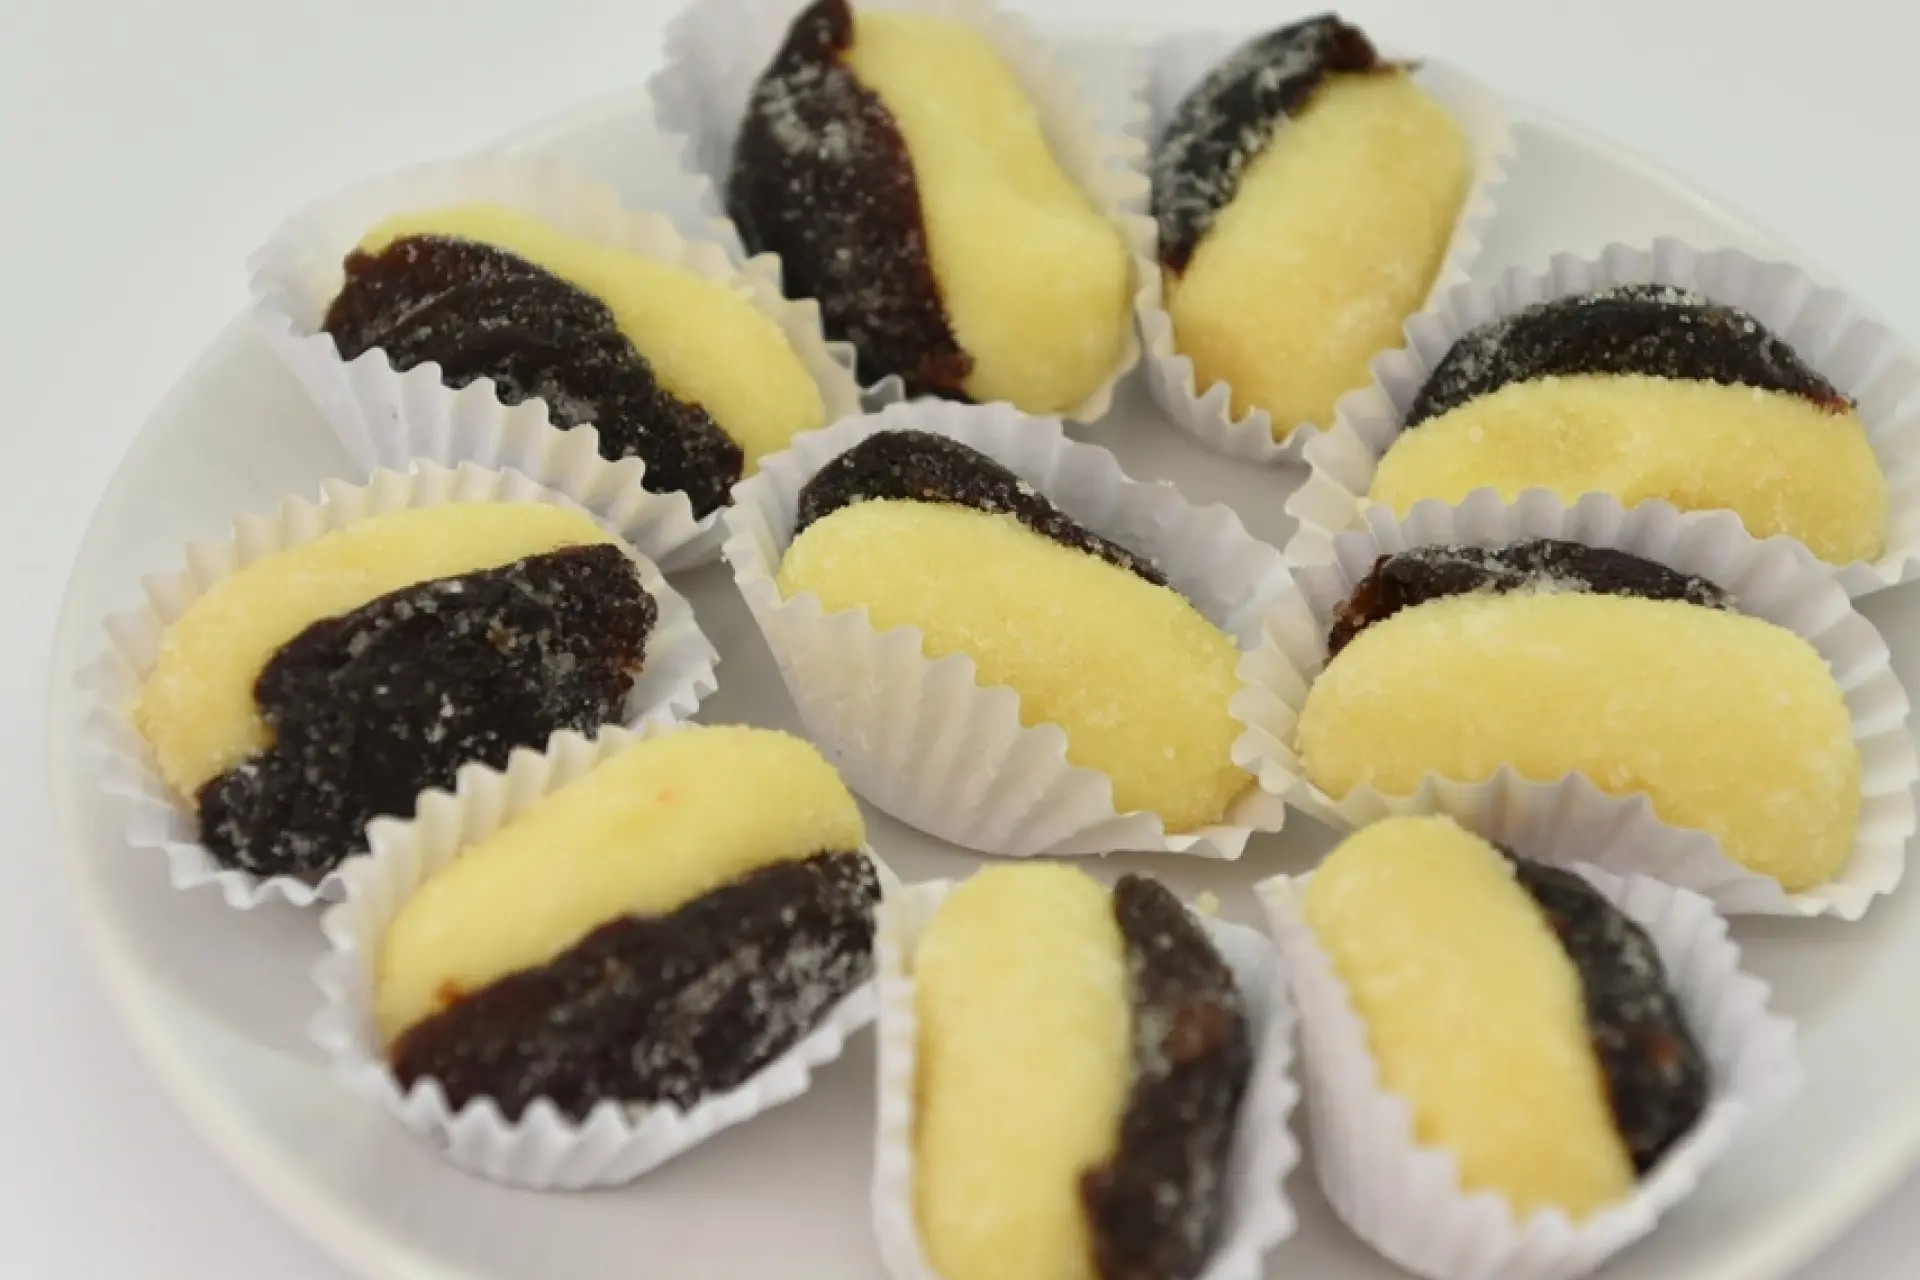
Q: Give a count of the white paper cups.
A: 10